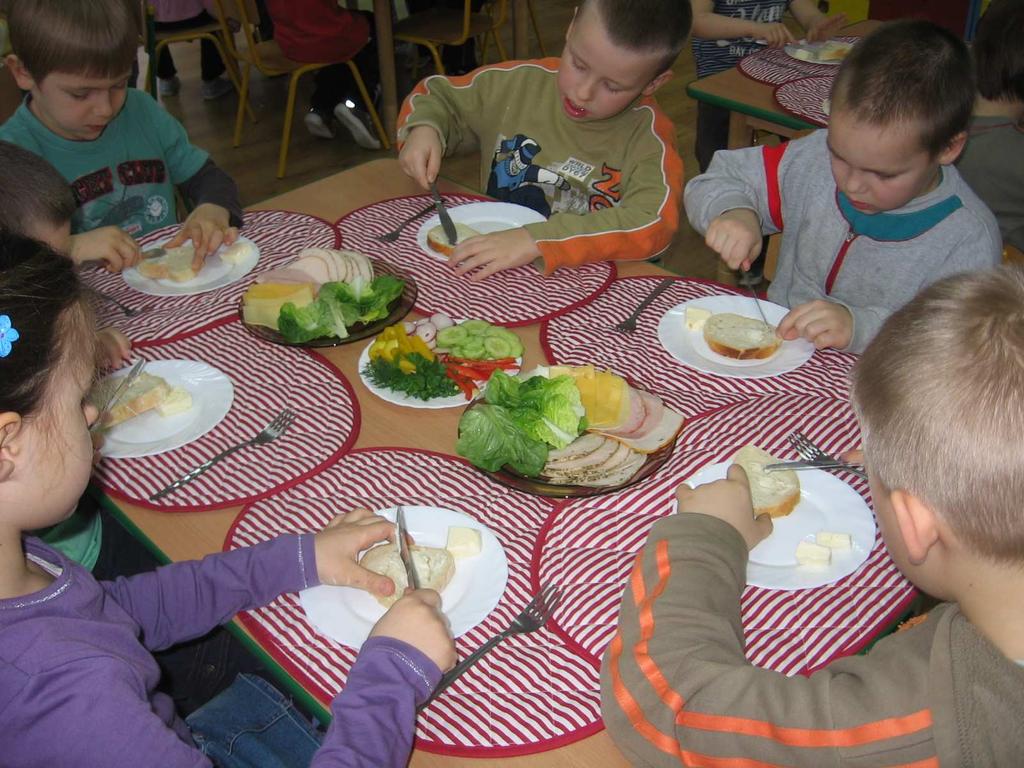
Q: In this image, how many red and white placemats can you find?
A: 8